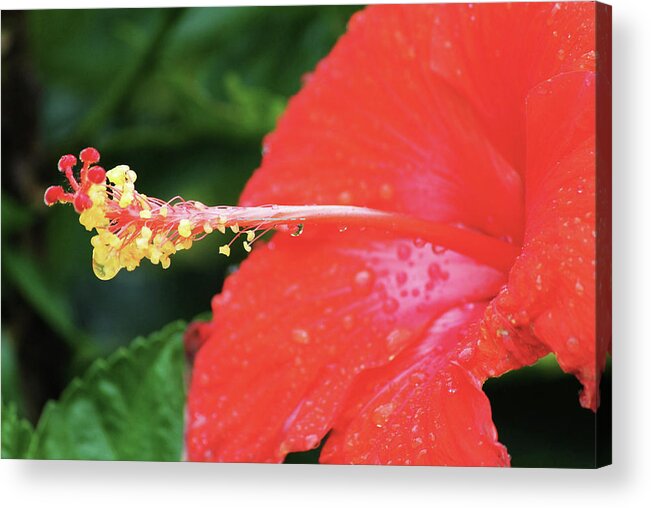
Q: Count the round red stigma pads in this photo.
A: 5